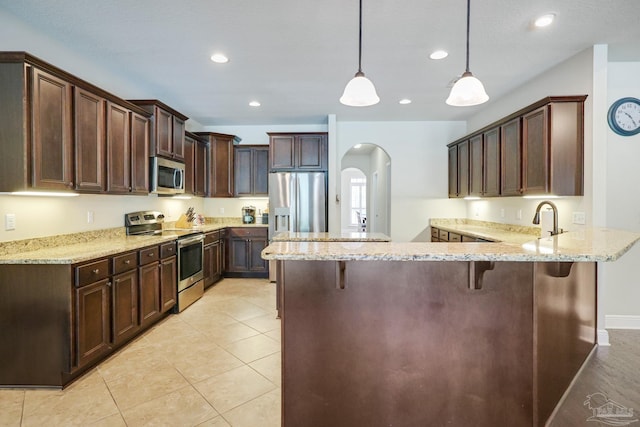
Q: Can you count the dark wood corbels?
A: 3